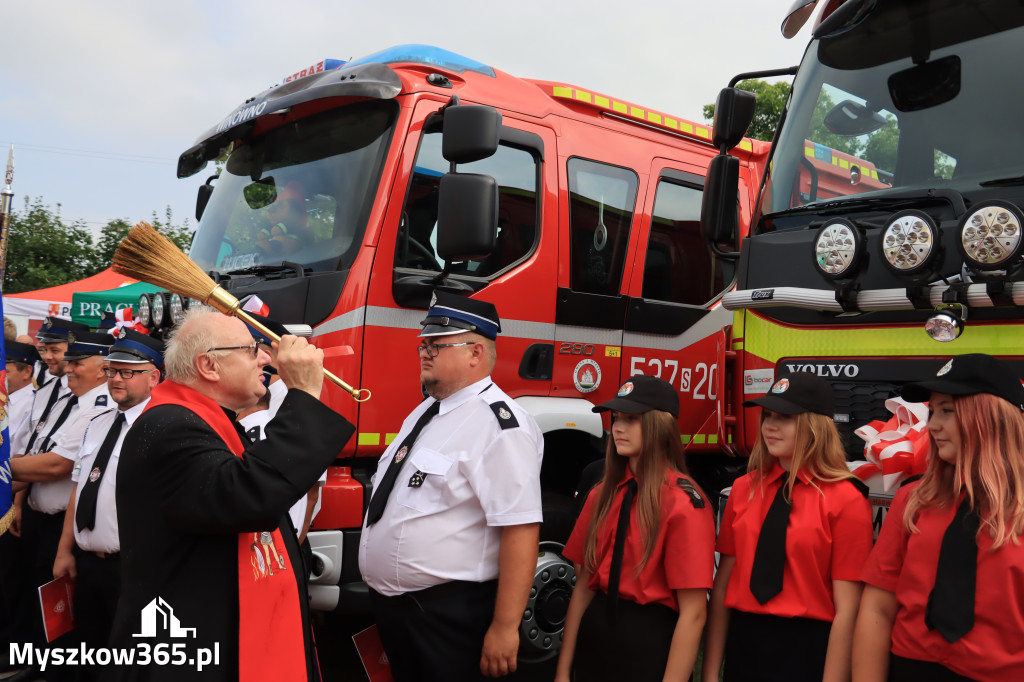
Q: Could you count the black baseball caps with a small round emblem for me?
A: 3